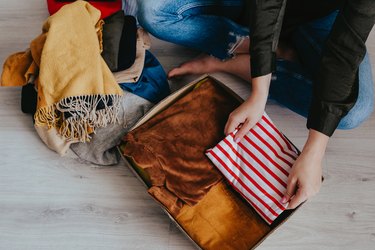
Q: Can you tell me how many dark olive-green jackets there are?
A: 1